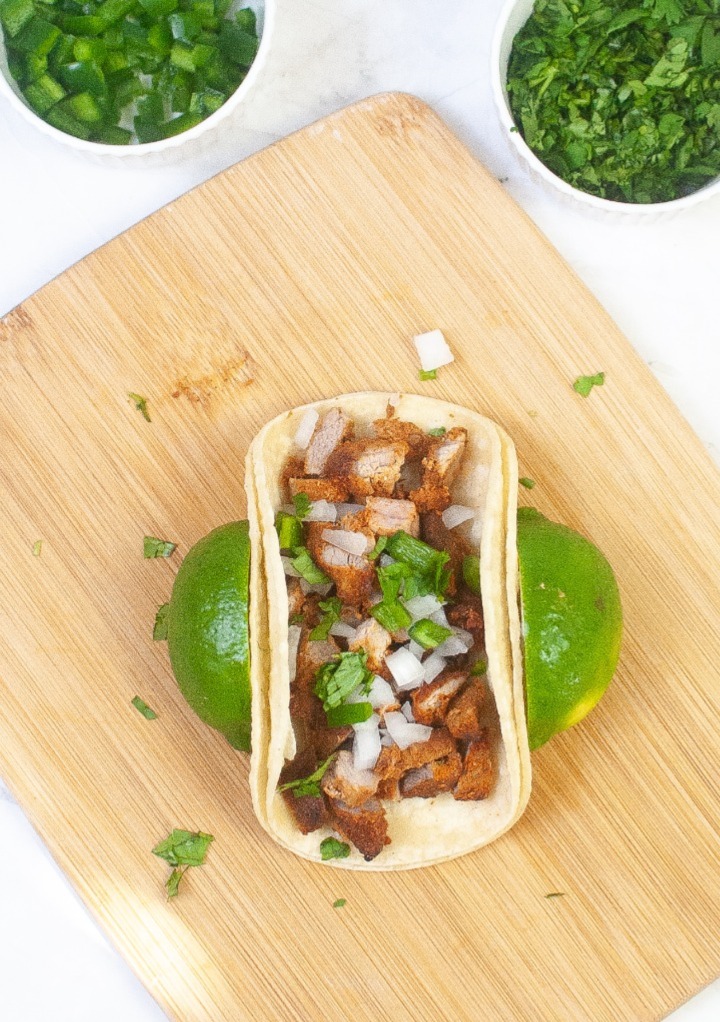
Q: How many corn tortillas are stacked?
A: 2